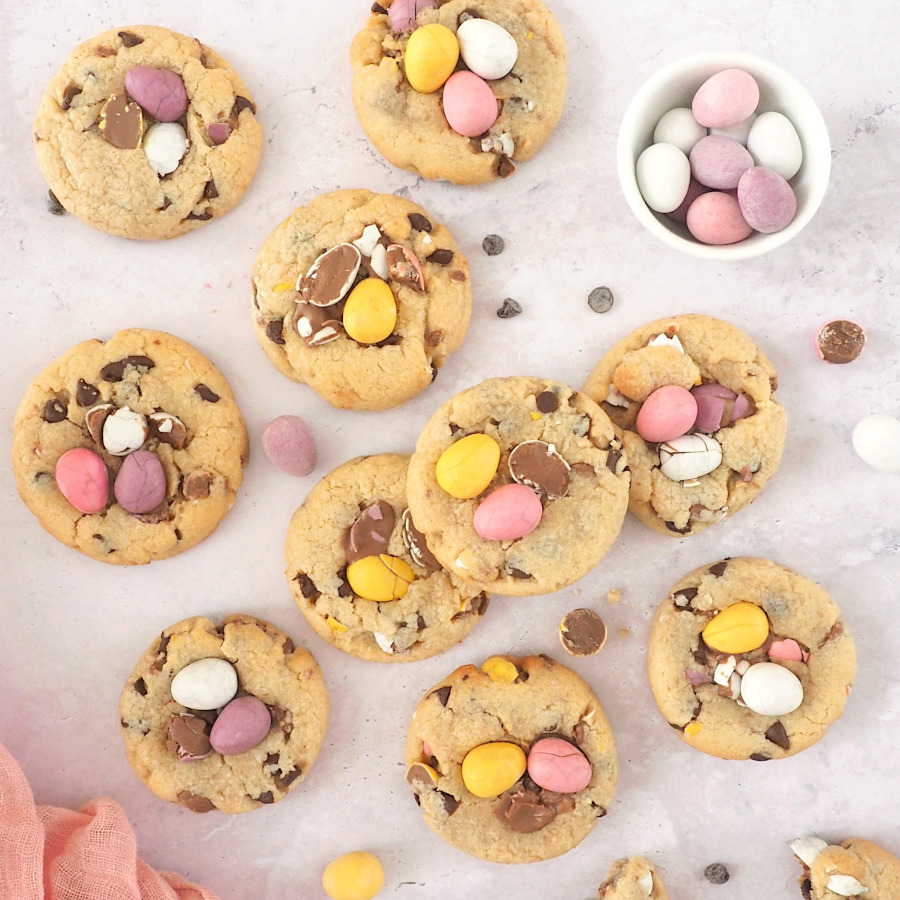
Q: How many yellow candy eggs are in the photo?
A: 7